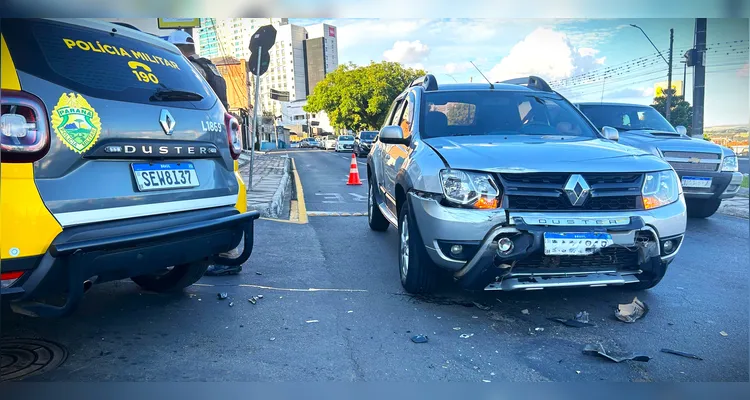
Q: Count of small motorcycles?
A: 0